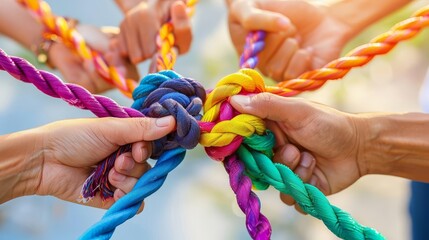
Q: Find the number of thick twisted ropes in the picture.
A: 8